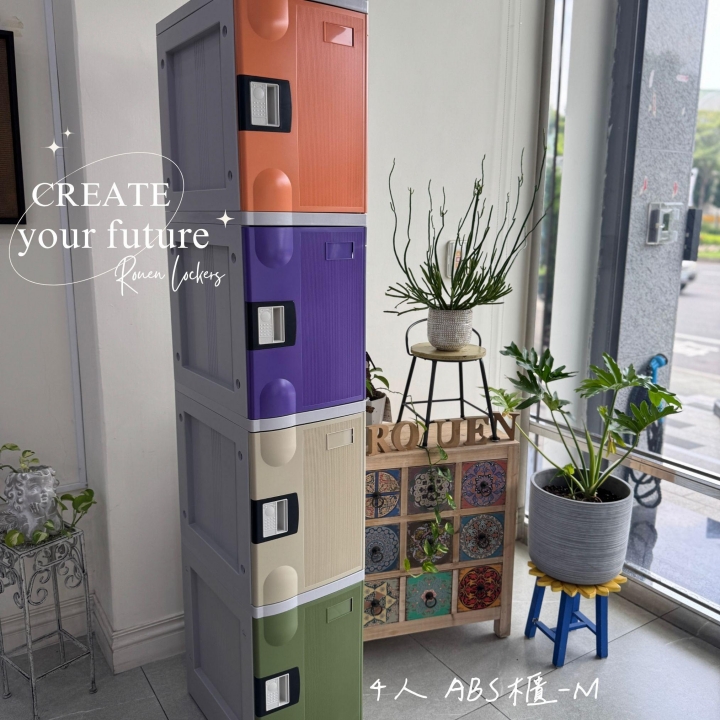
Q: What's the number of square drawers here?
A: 9